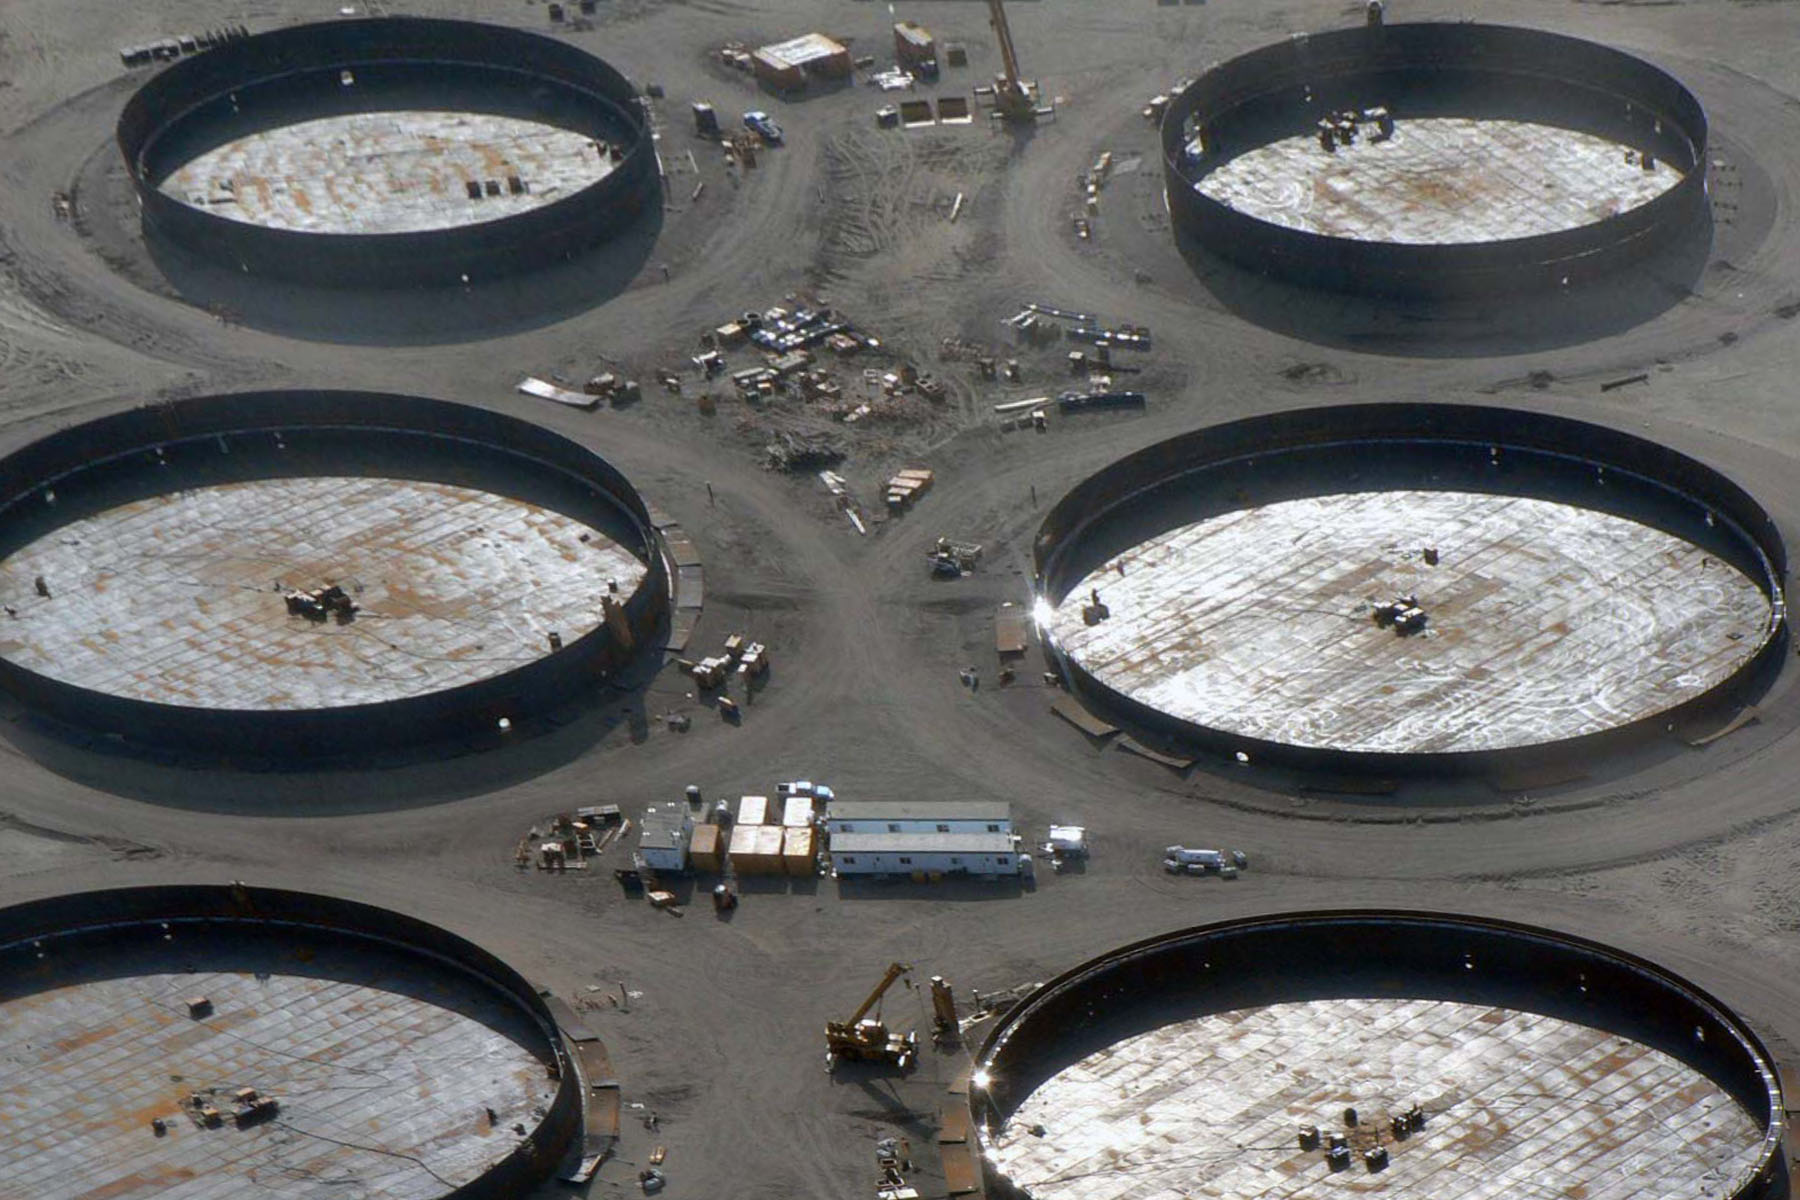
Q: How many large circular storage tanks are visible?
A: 6